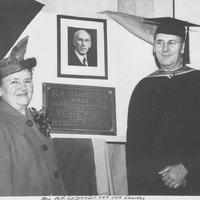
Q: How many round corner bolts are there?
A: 3